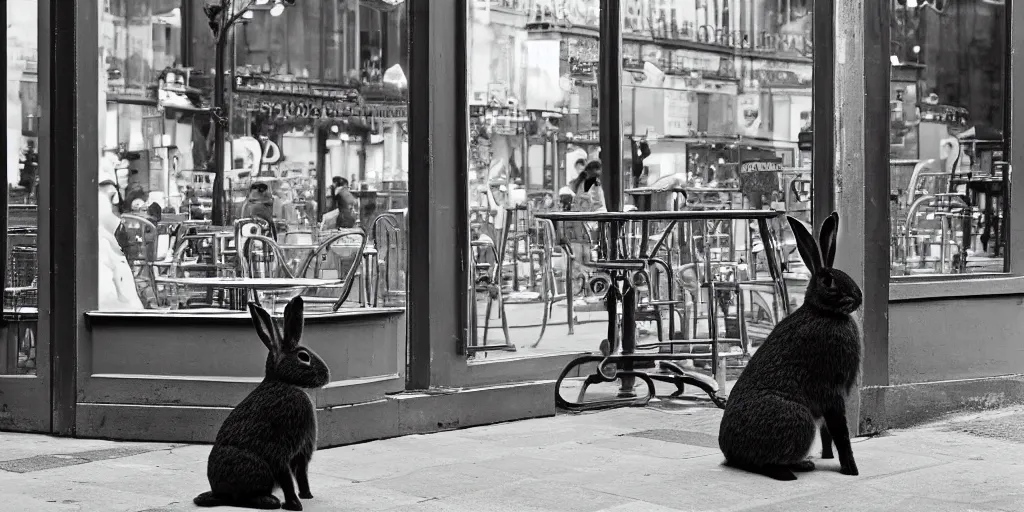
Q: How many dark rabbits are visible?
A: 2